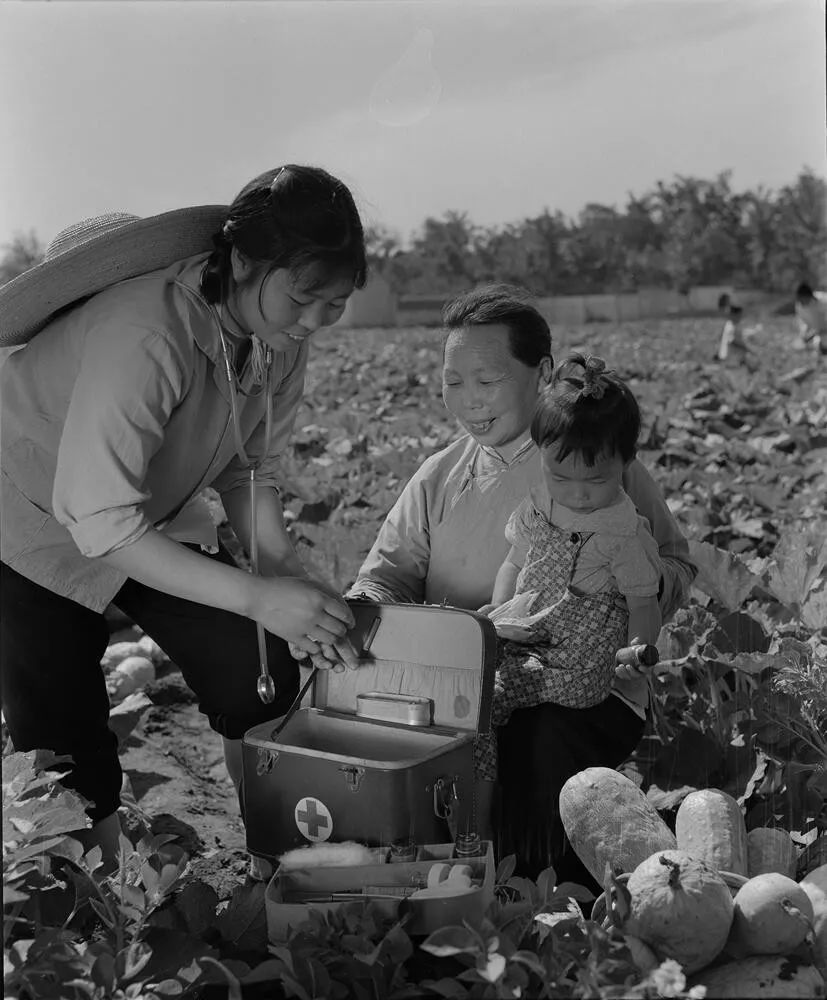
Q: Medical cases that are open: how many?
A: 1